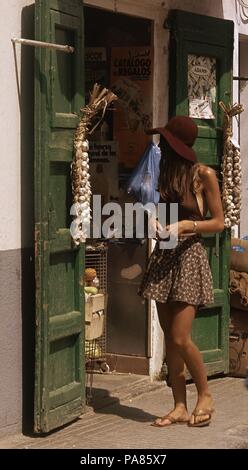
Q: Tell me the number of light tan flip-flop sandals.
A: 2